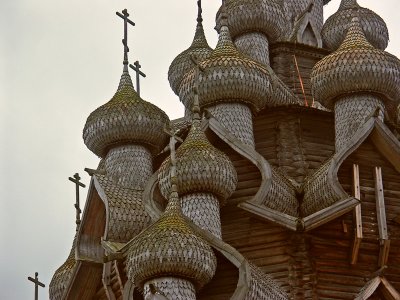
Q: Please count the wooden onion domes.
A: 9